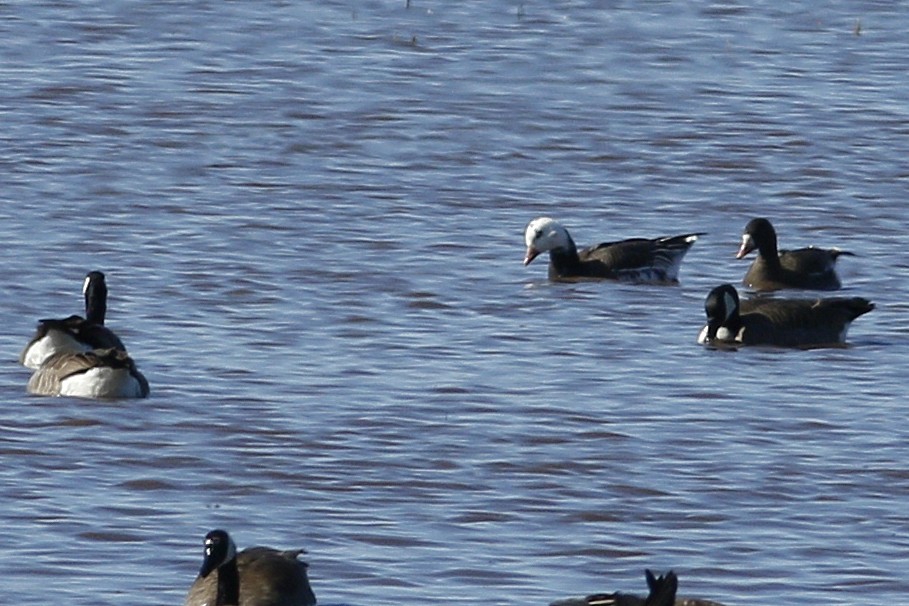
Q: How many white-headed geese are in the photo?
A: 1